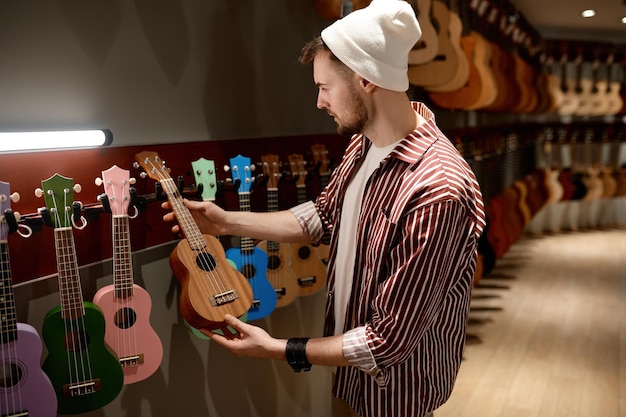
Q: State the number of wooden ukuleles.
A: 4